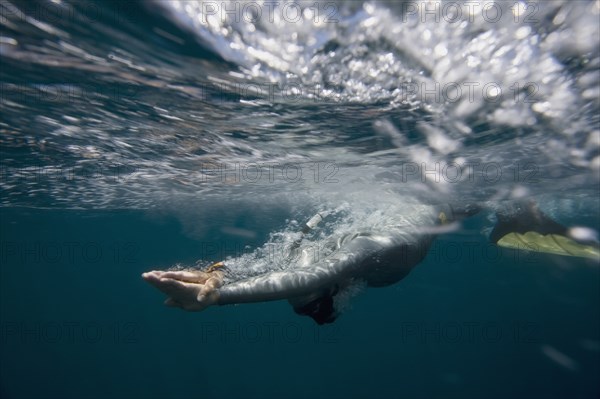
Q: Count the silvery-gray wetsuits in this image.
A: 1